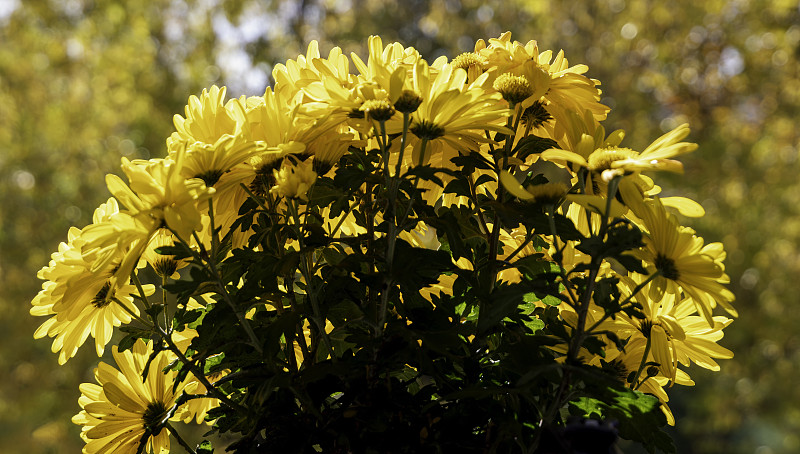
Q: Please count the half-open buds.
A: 1